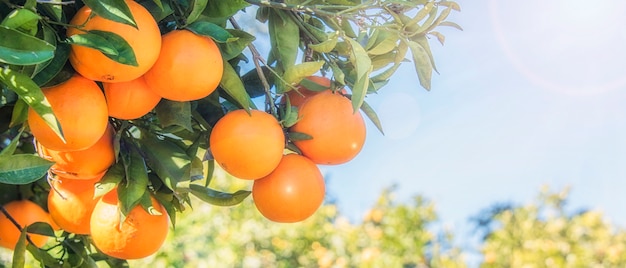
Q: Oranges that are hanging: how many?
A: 12